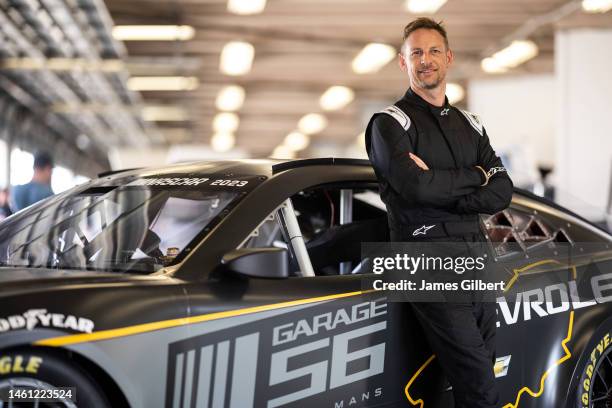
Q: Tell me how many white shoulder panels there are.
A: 2